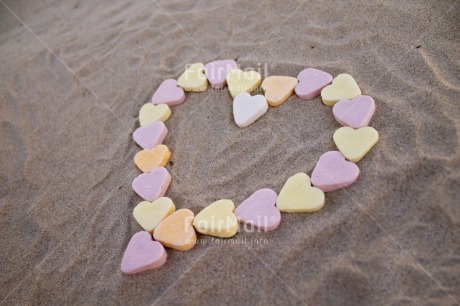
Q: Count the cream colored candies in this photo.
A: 8